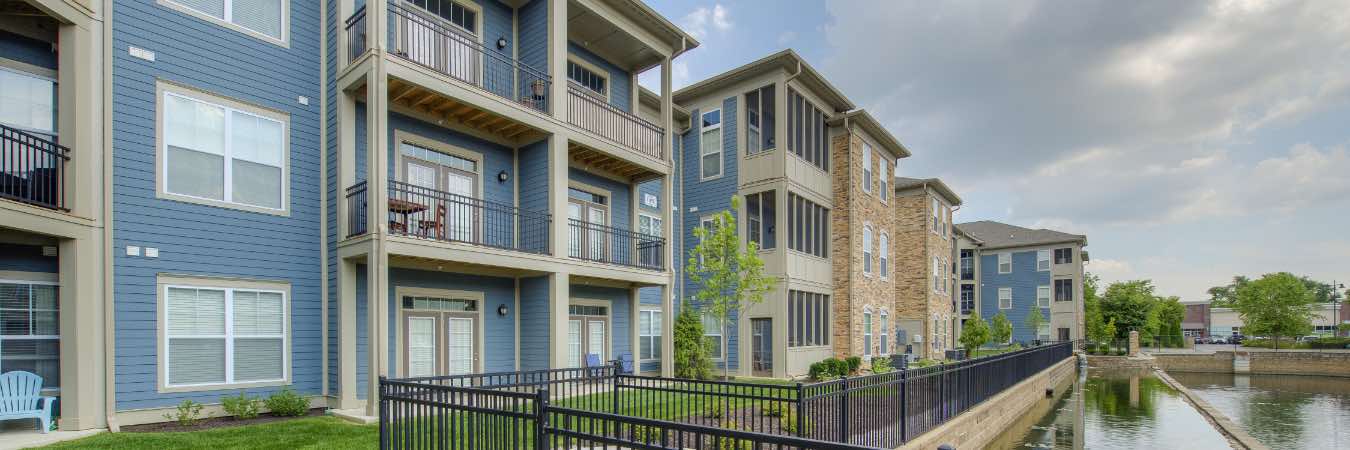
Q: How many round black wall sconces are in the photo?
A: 3